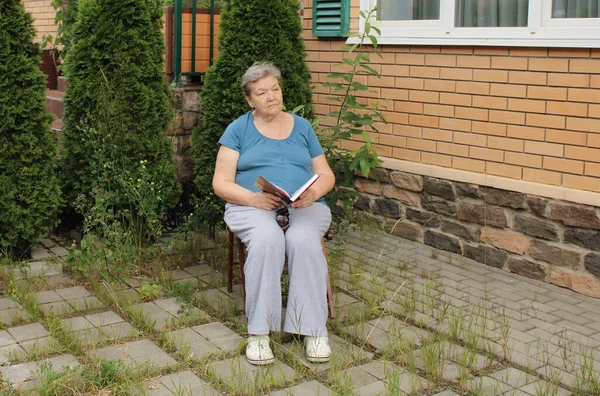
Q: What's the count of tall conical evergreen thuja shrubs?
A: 3